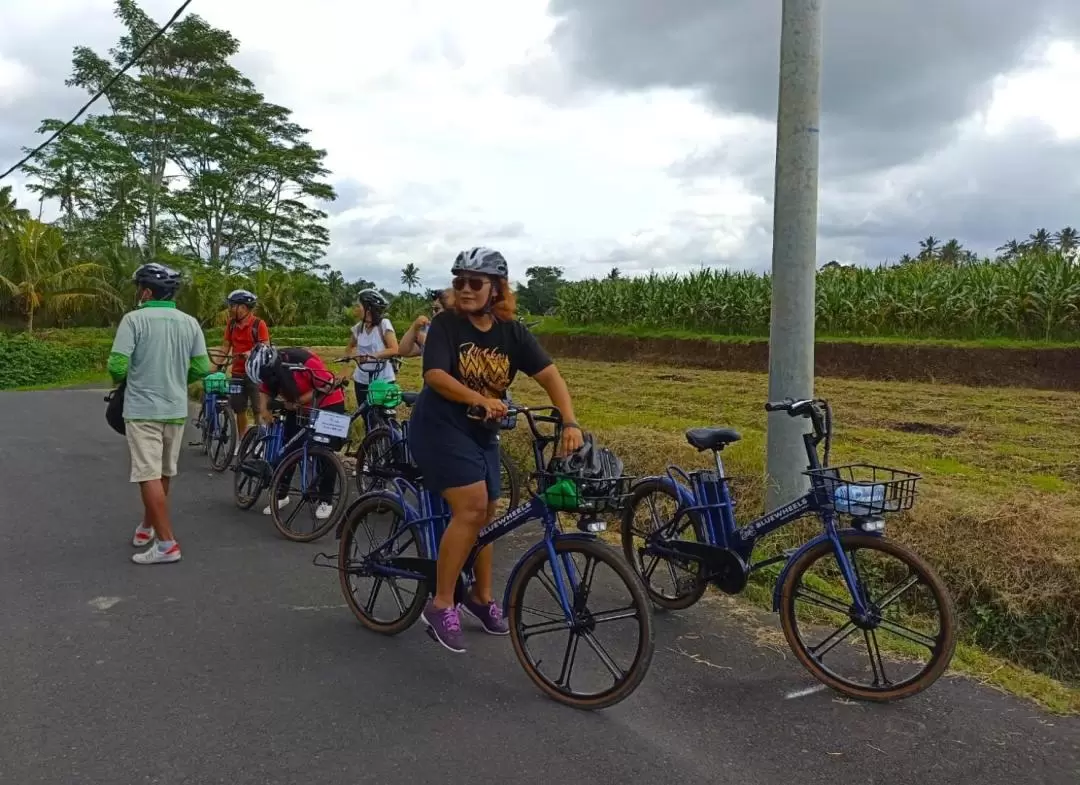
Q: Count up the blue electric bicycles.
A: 6